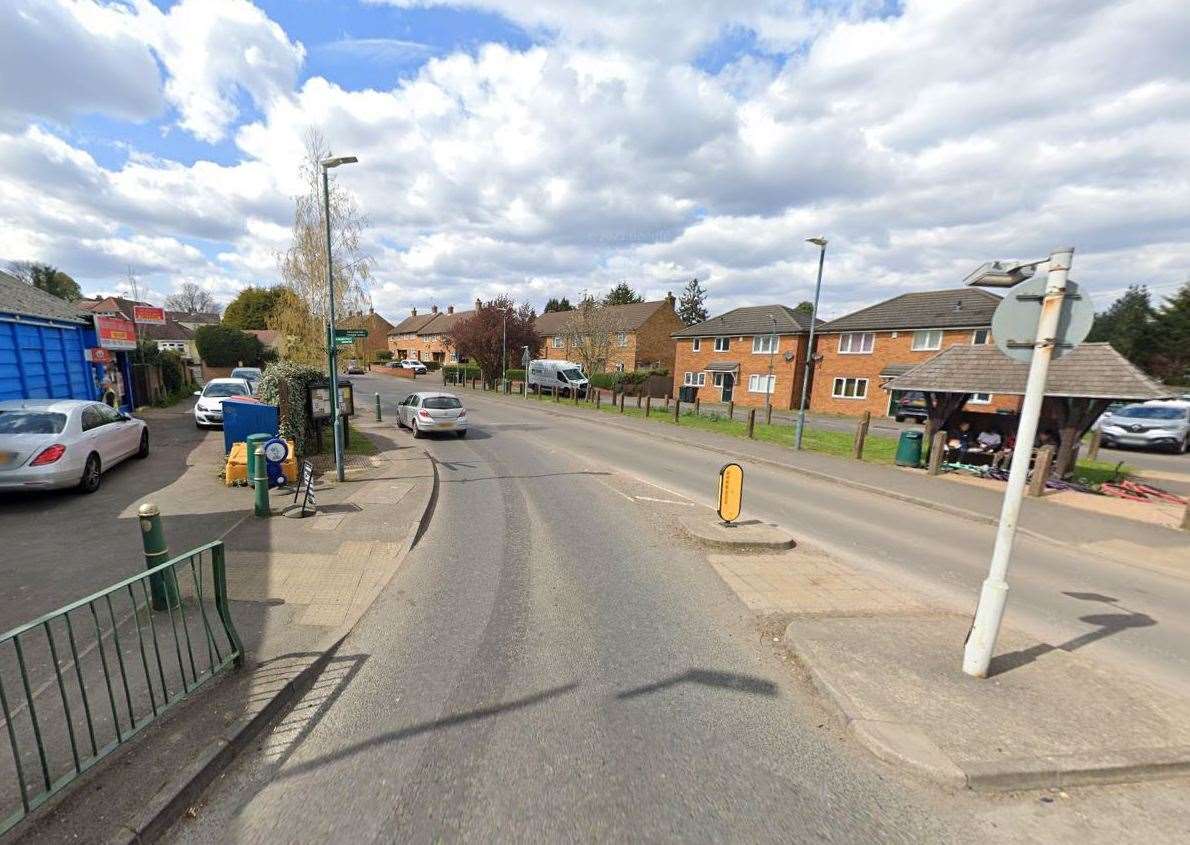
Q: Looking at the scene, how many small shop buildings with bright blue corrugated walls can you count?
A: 1